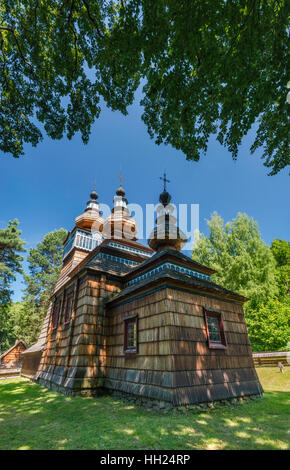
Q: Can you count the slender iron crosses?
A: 3